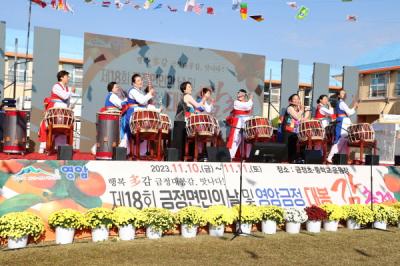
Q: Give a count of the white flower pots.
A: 14